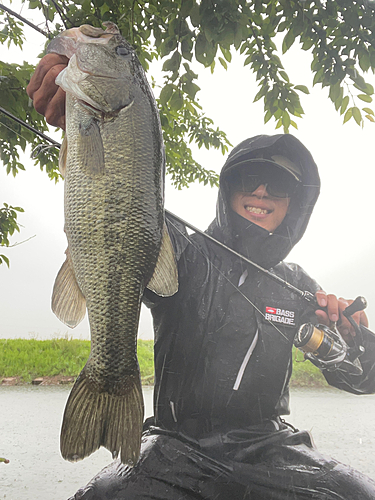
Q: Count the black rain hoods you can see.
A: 1